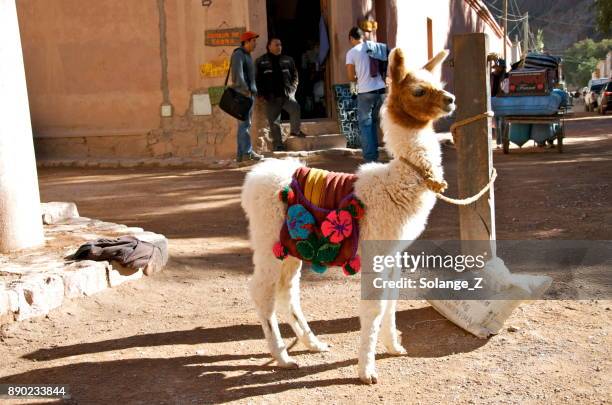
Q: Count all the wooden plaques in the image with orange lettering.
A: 1